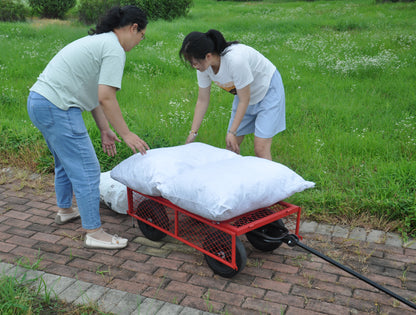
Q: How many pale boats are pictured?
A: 0